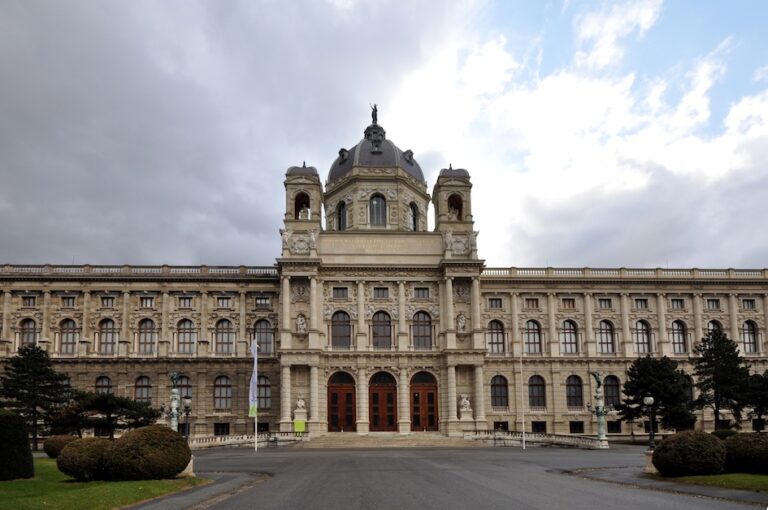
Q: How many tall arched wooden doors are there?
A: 3